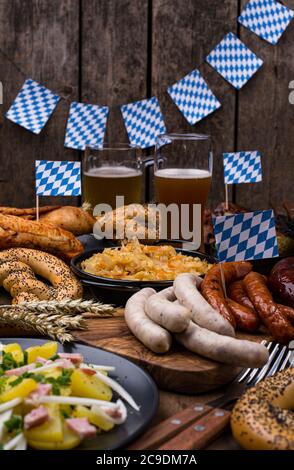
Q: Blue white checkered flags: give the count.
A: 9